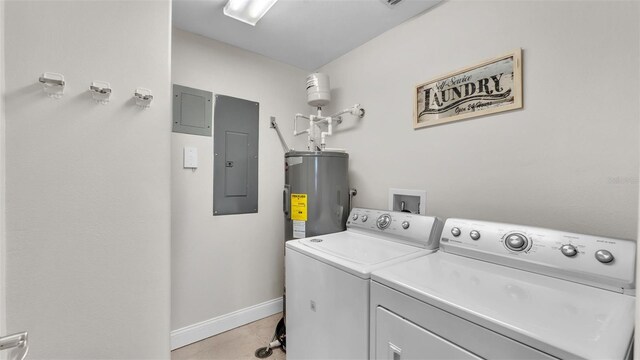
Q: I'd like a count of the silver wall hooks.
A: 3